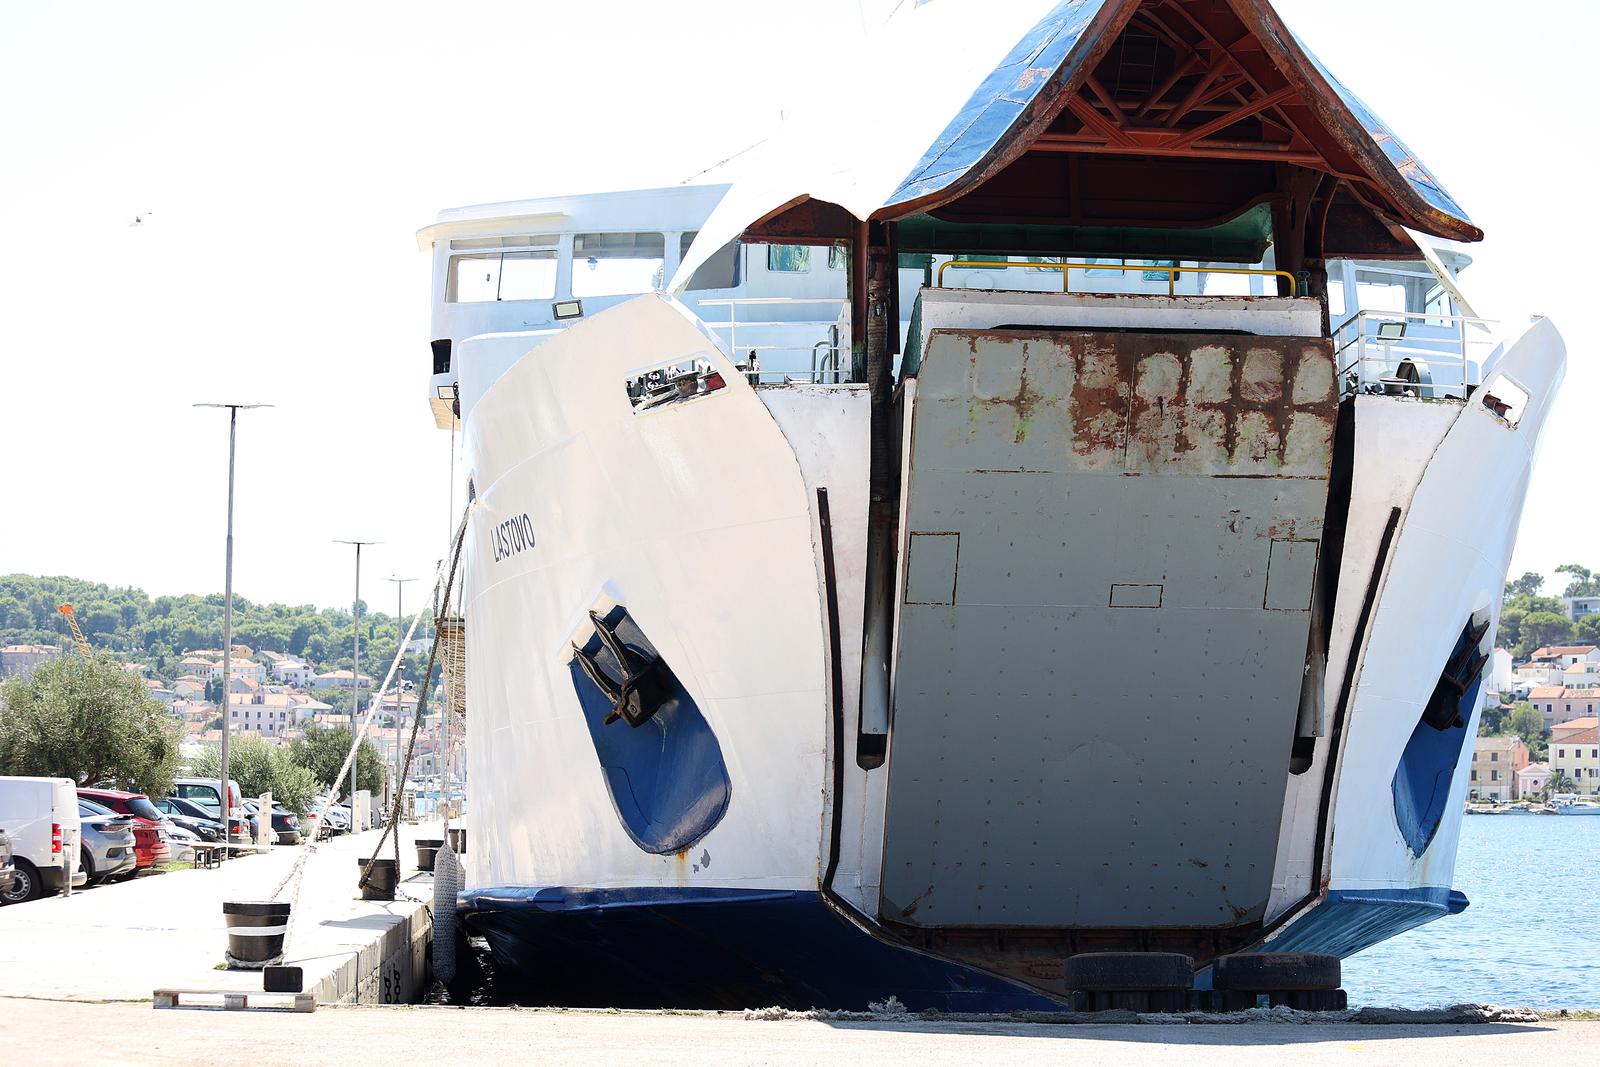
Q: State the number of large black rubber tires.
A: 2